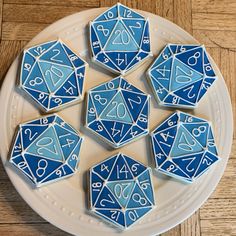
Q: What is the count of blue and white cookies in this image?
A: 7